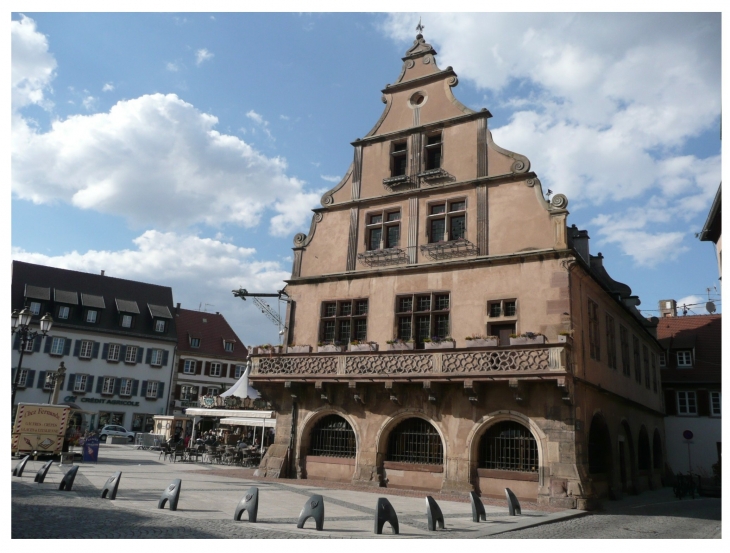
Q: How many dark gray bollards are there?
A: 11